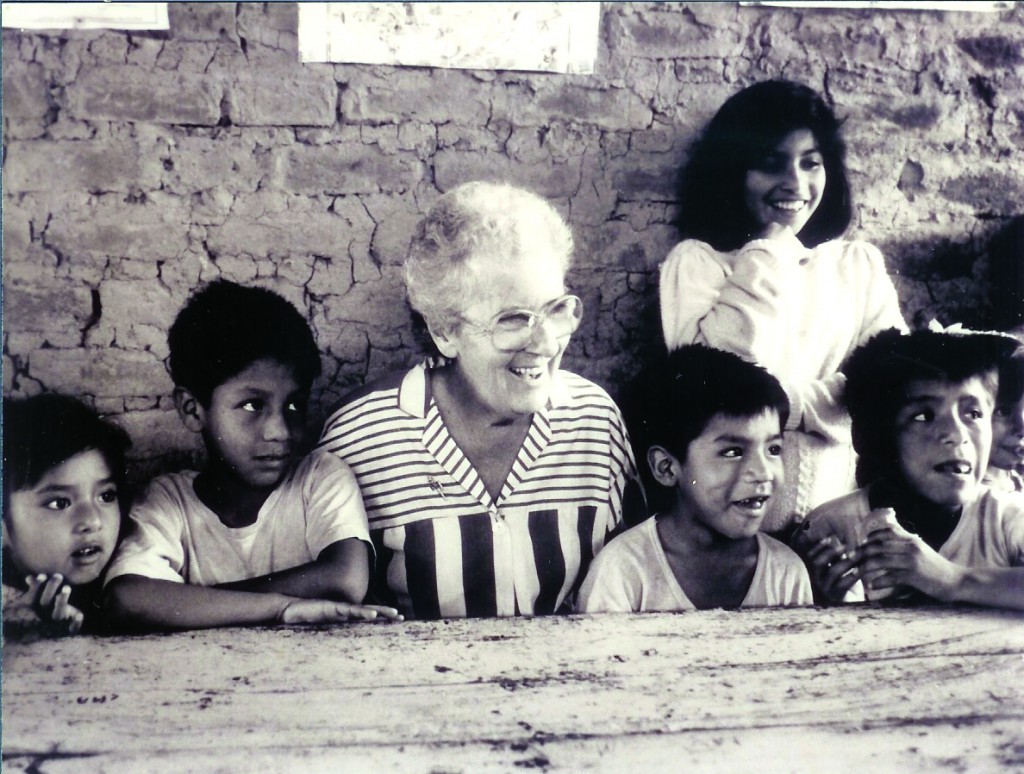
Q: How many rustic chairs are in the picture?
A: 0